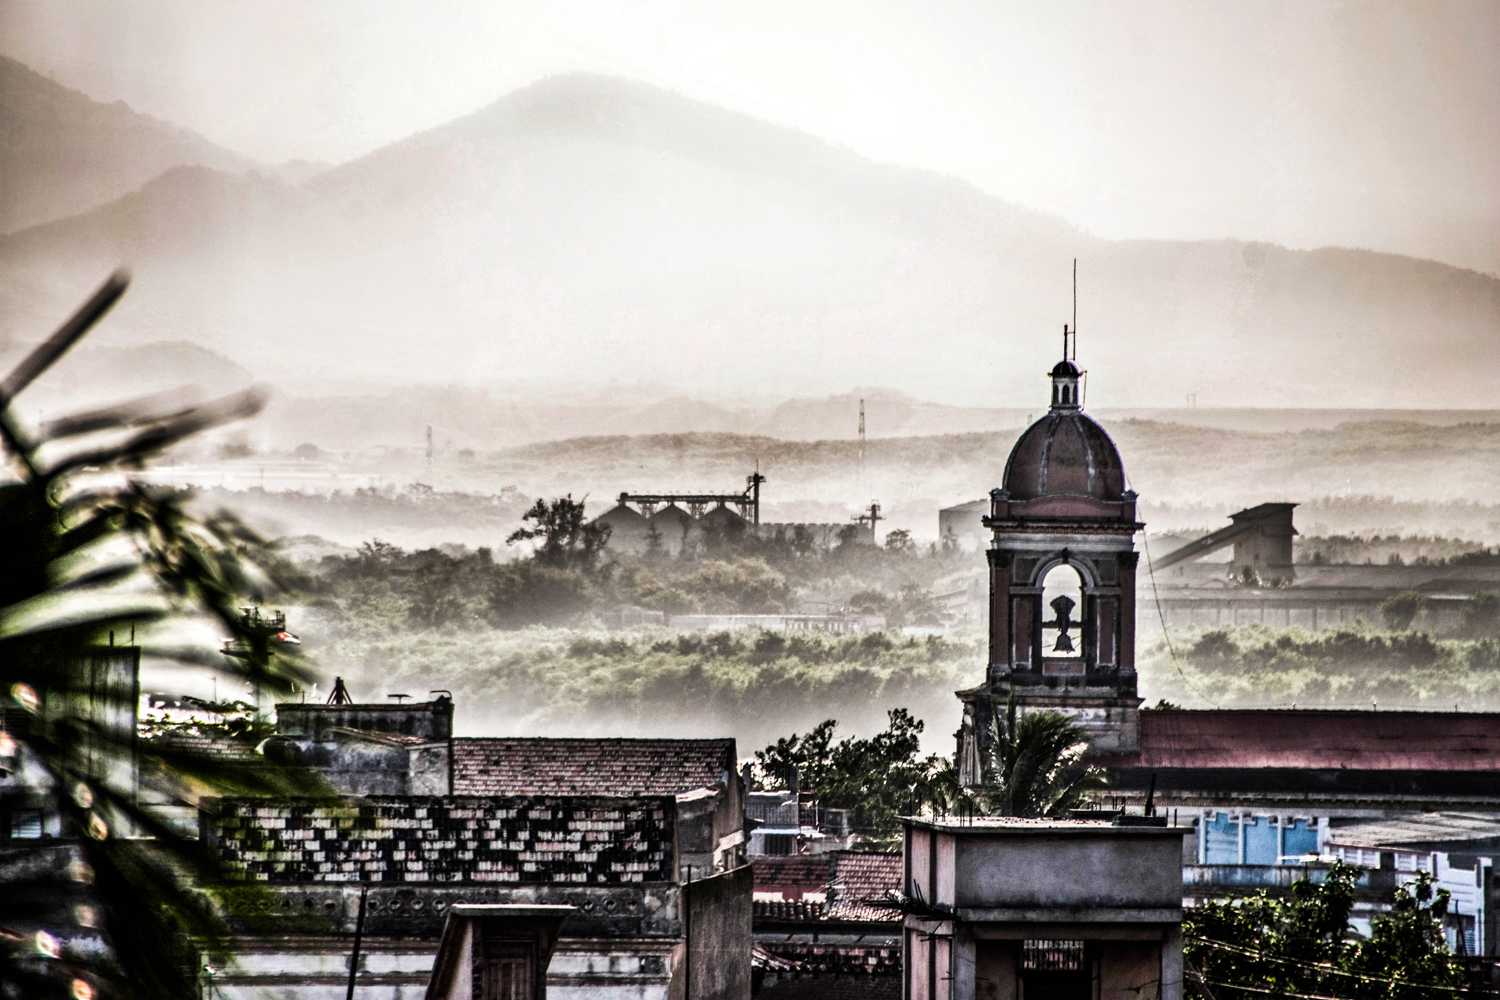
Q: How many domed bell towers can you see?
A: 1